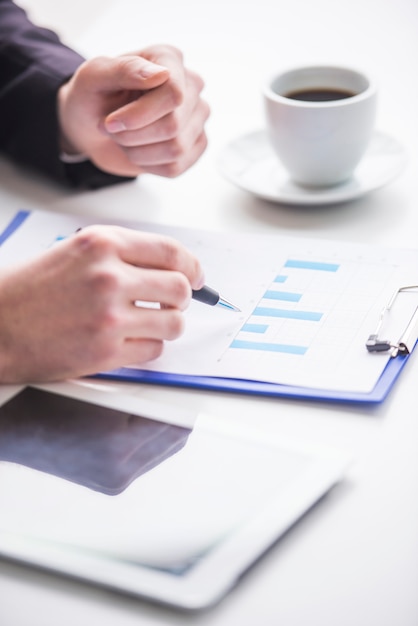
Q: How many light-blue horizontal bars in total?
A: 6